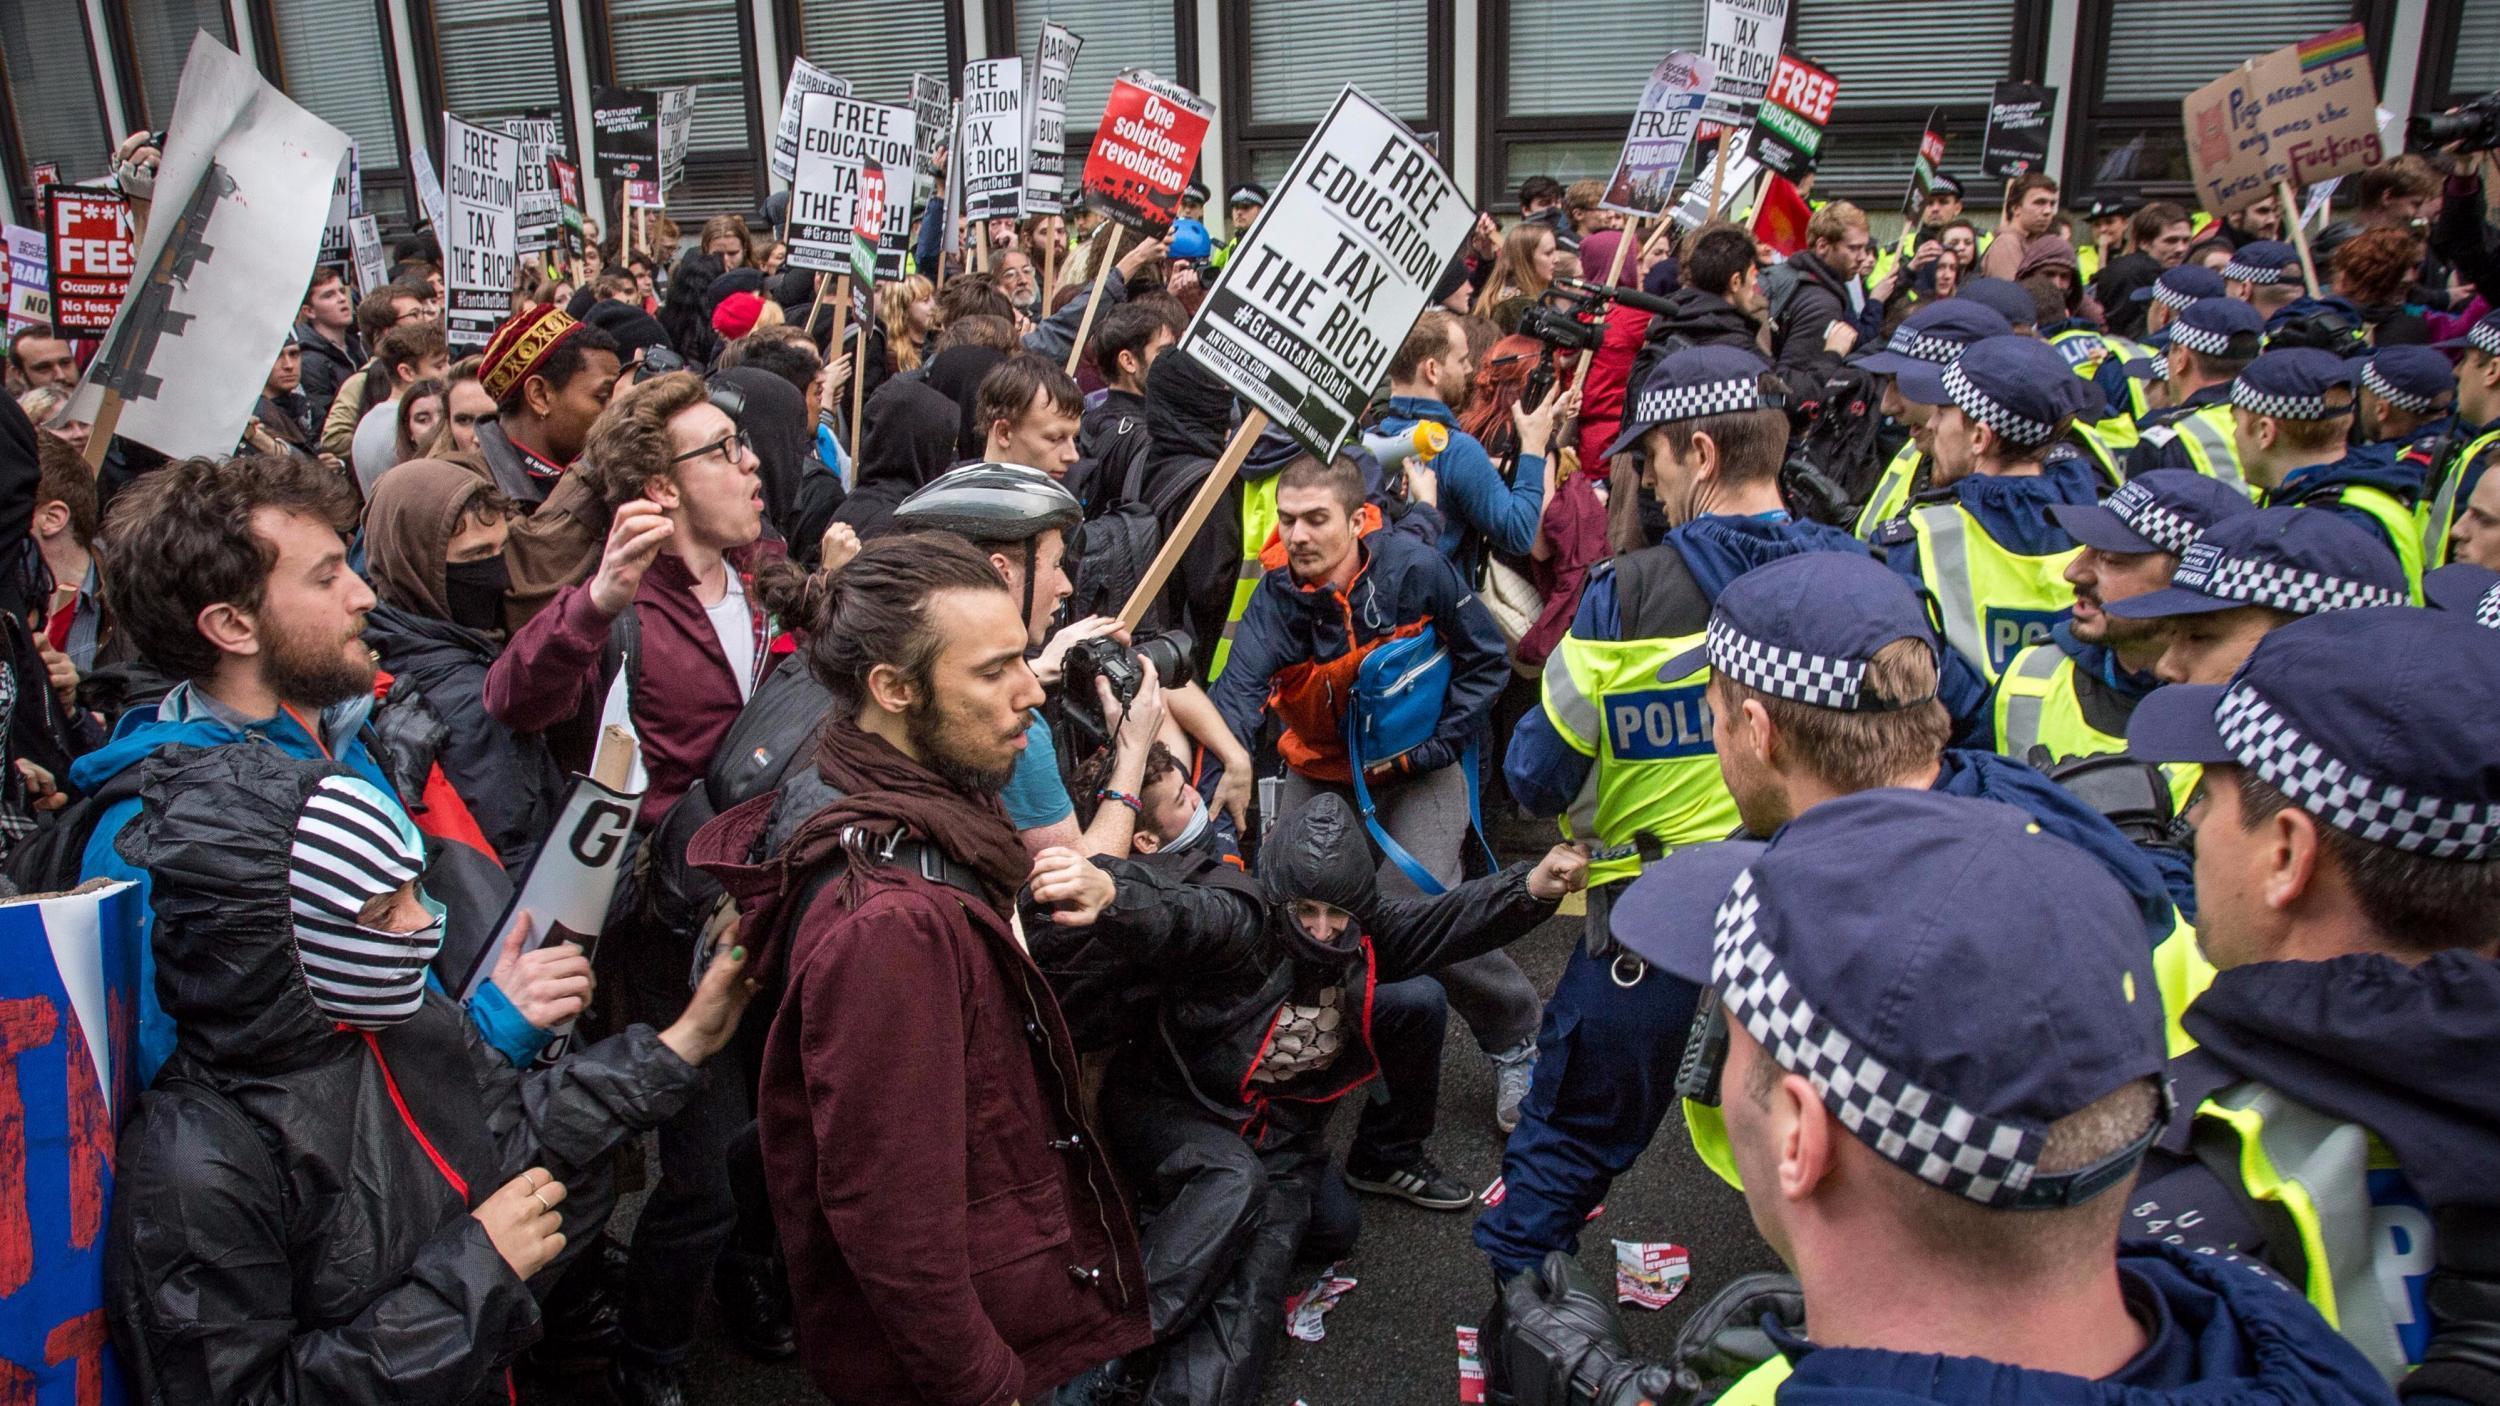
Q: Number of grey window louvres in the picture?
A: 12